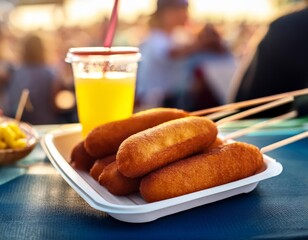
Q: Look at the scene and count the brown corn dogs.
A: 6